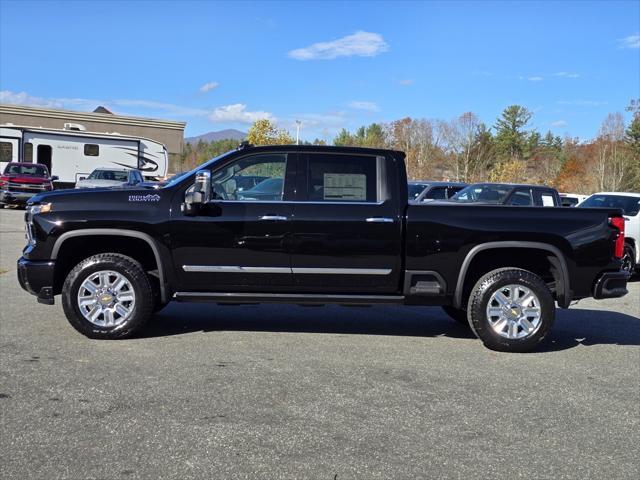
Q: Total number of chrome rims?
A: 2